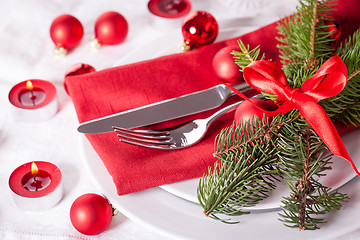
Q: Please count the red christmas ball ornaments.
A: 8